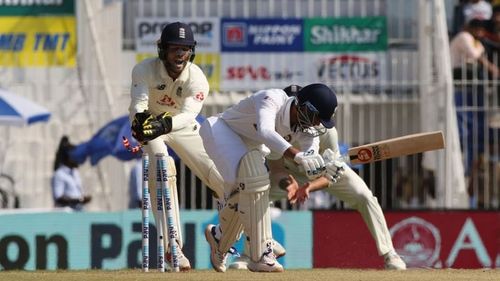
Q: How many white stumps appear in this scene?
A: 3